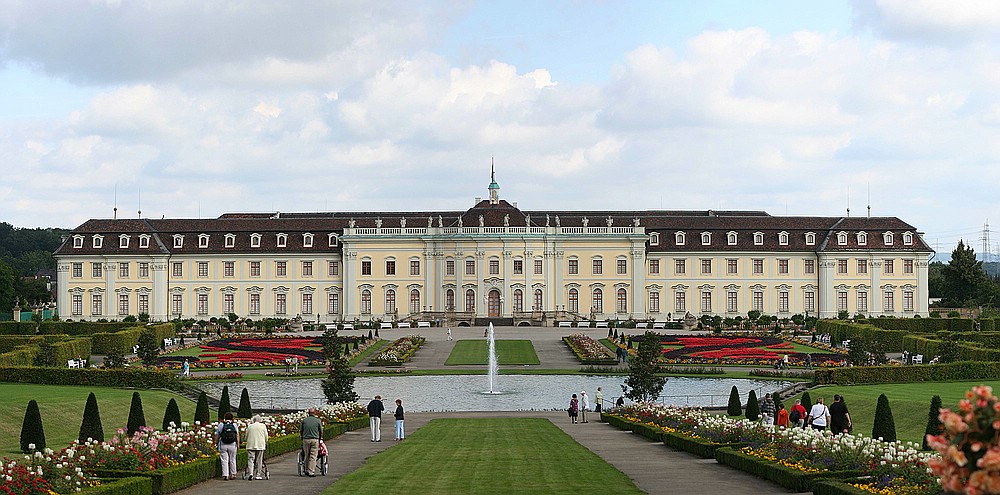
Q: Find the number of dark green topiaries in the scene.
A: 14